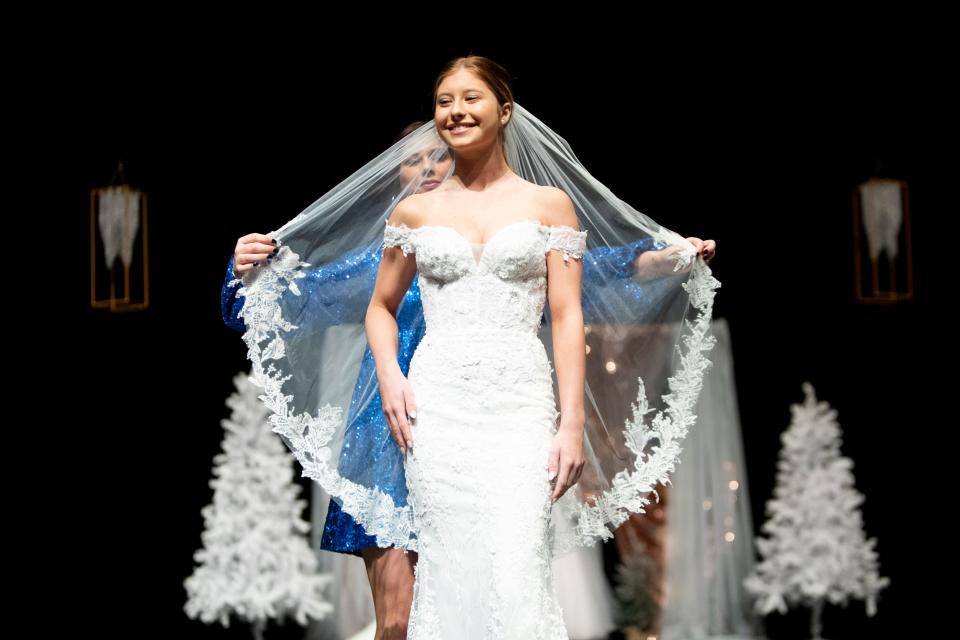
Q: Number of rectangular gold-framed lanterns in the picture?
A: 2